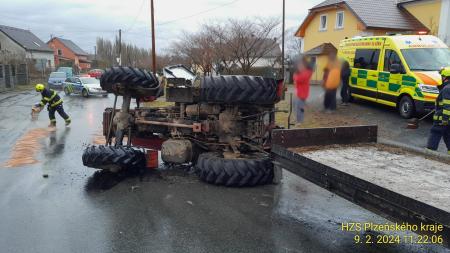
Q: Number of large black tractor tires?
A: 4